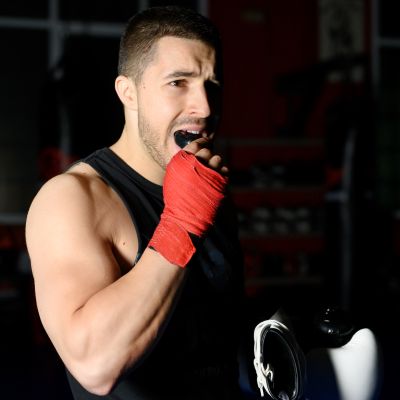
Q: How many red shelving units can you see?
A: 1